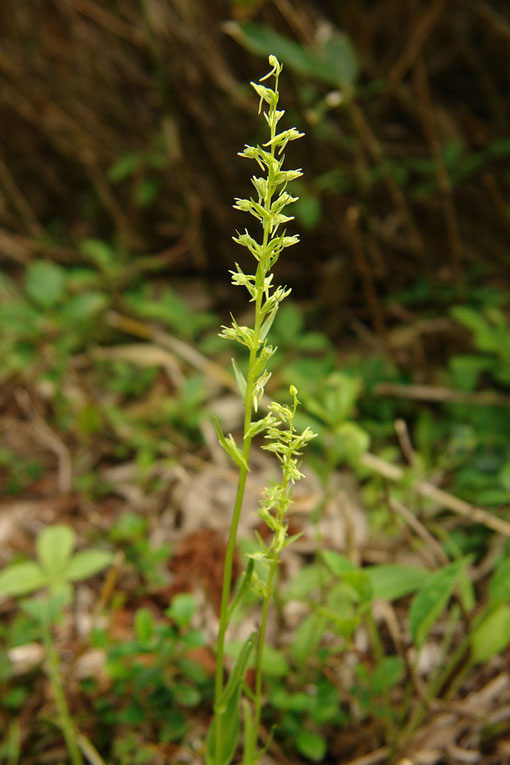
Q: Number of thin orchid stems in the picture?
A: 2